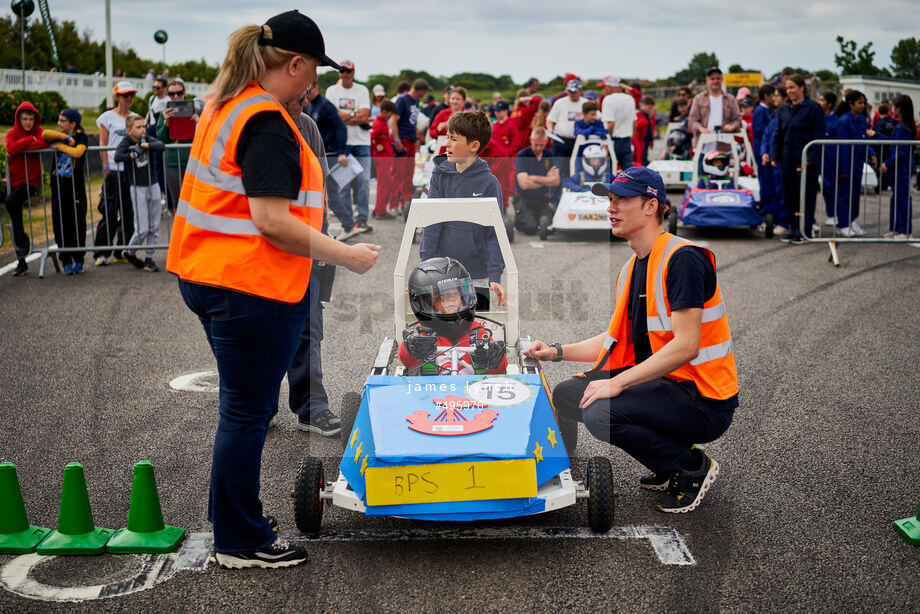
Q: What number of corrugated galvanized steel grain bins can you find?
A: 0